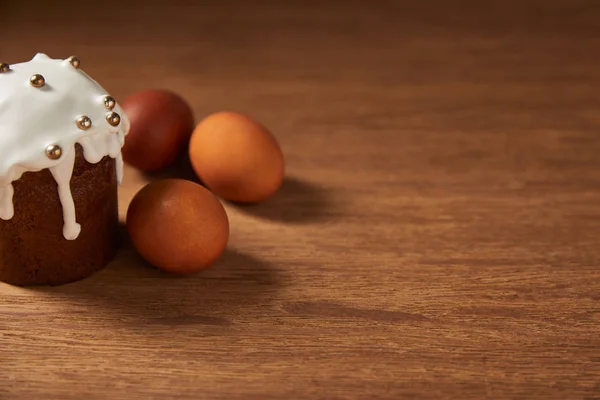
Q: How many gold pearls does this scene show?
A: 7